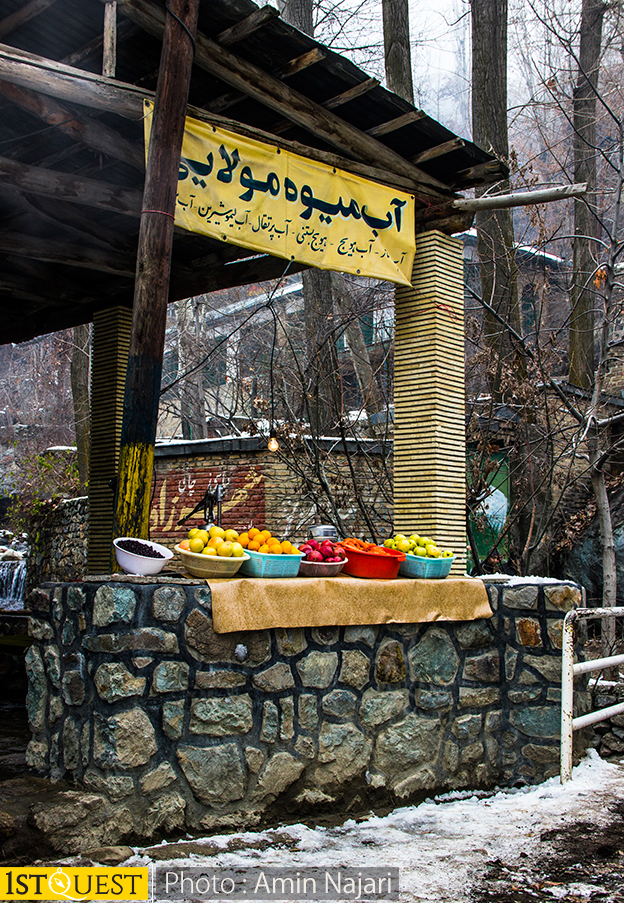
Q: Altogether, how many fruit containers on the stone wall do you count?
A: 6